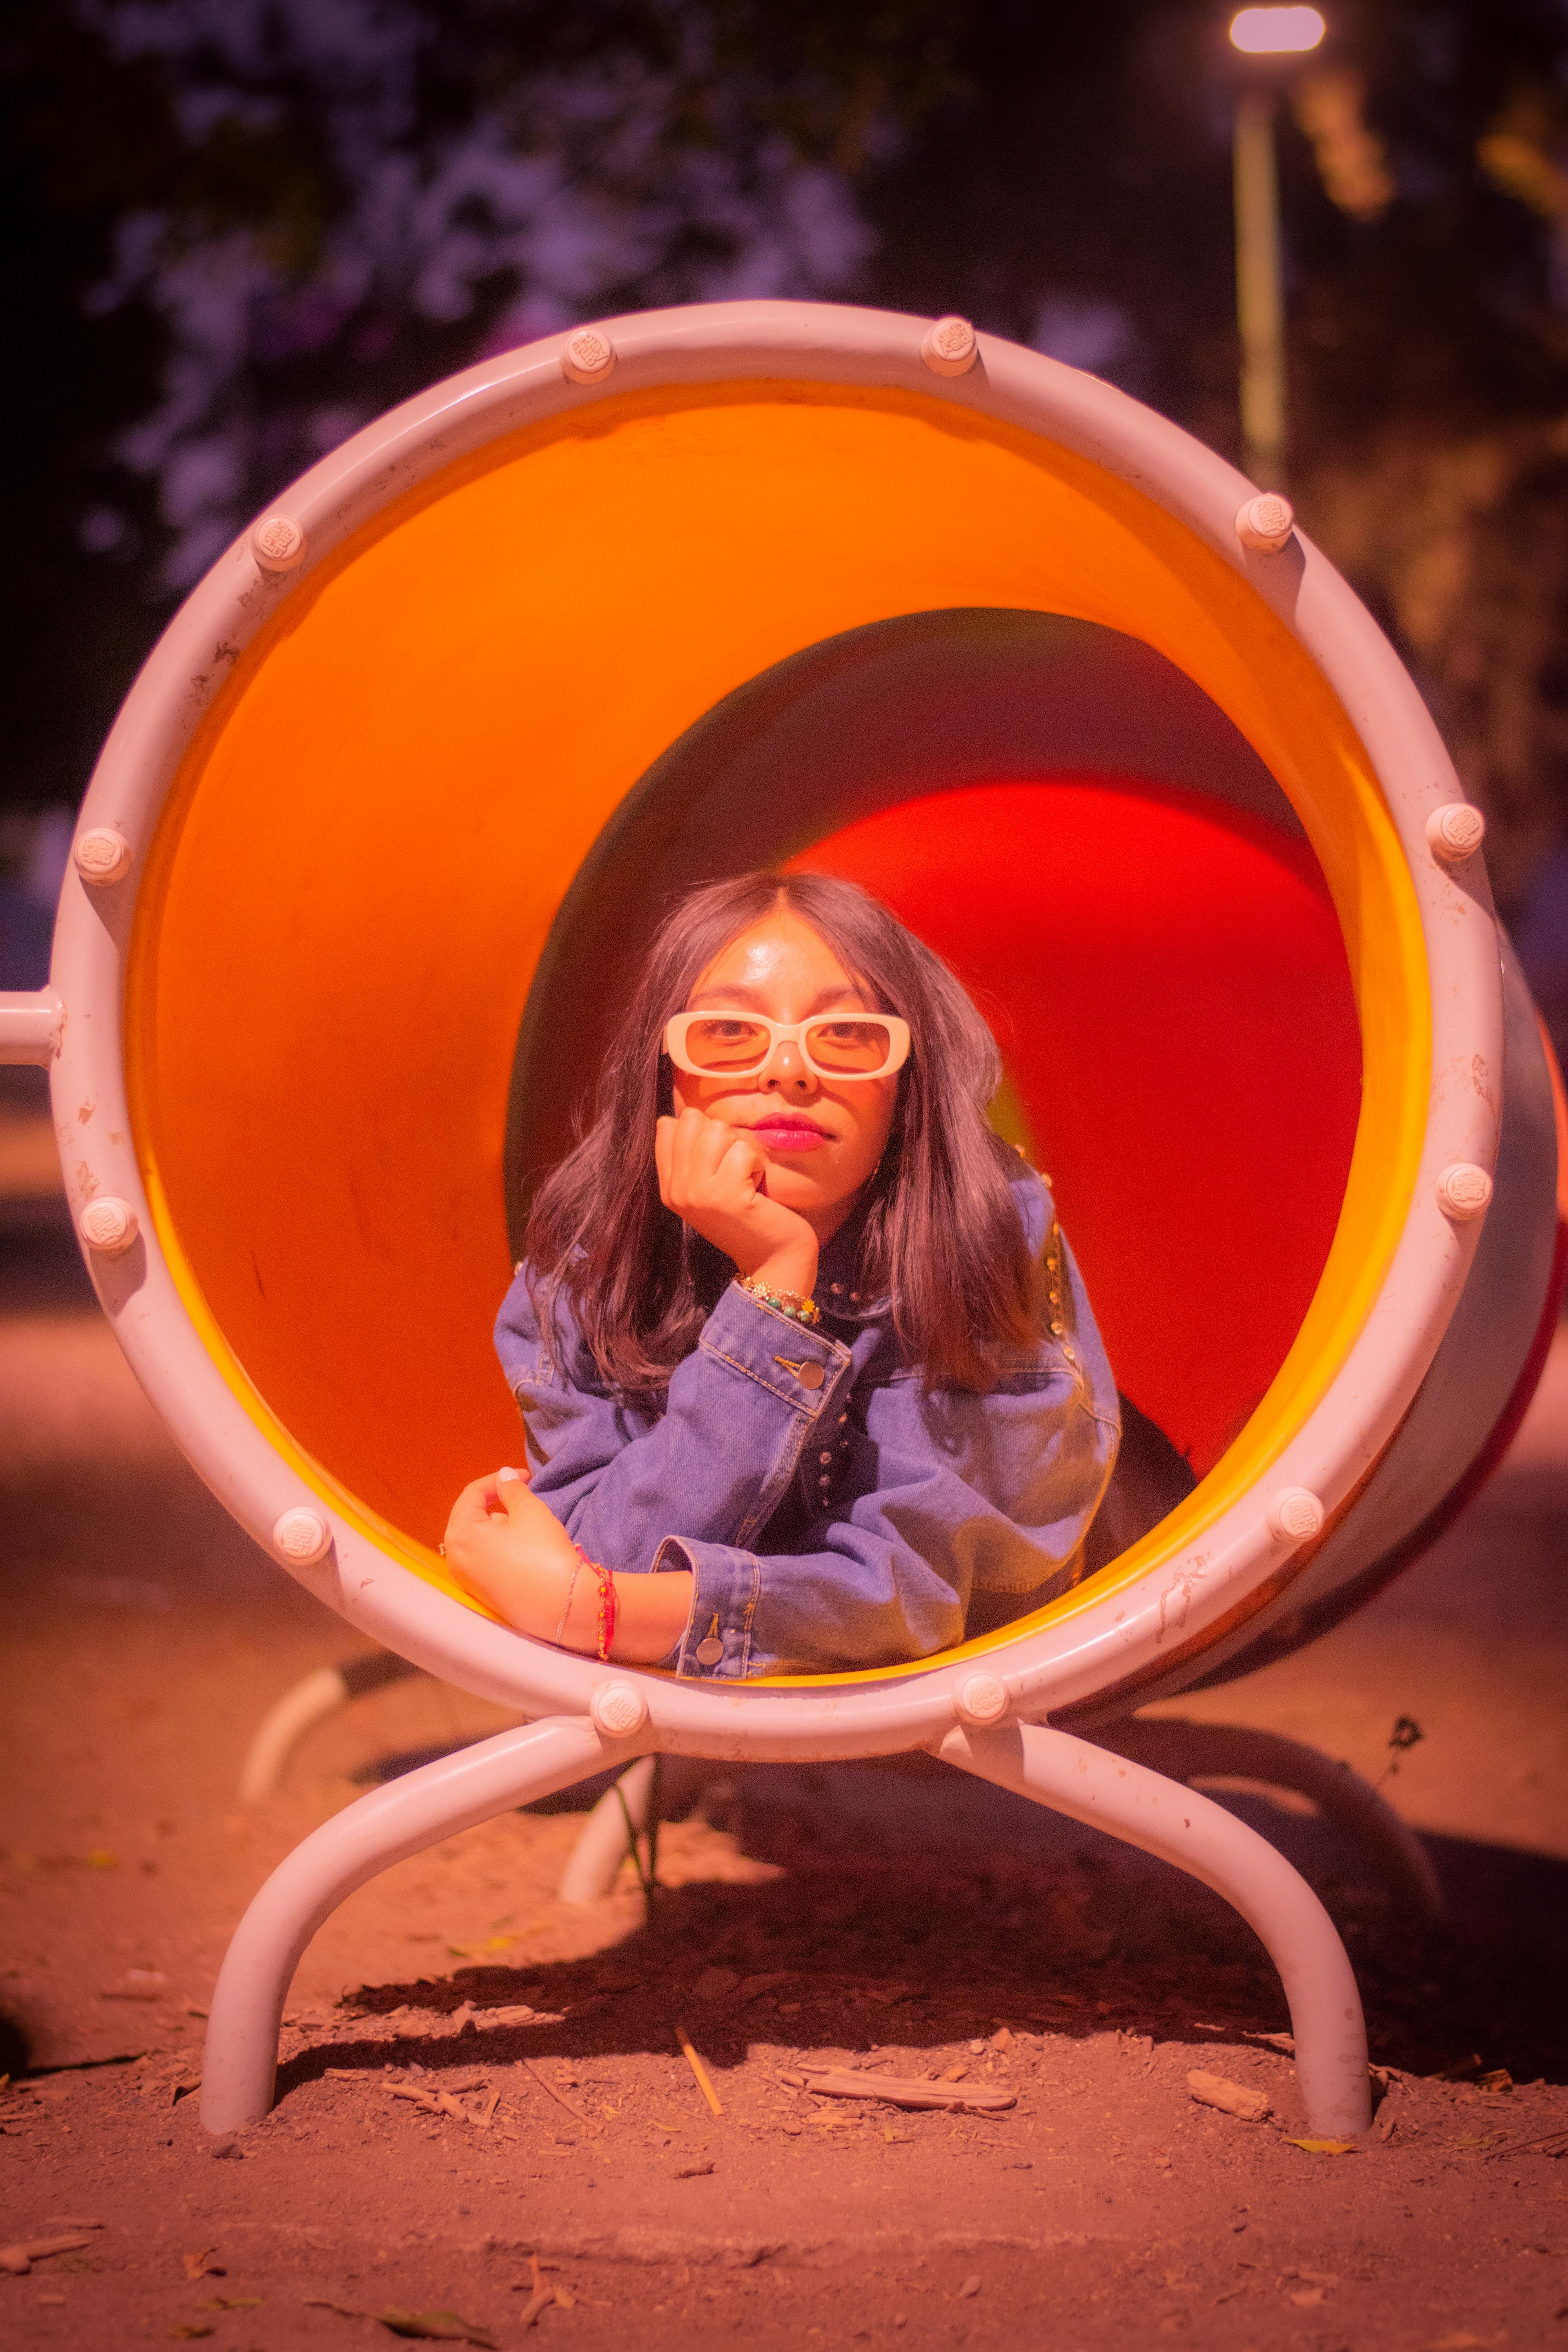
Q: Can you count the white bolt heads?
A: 12